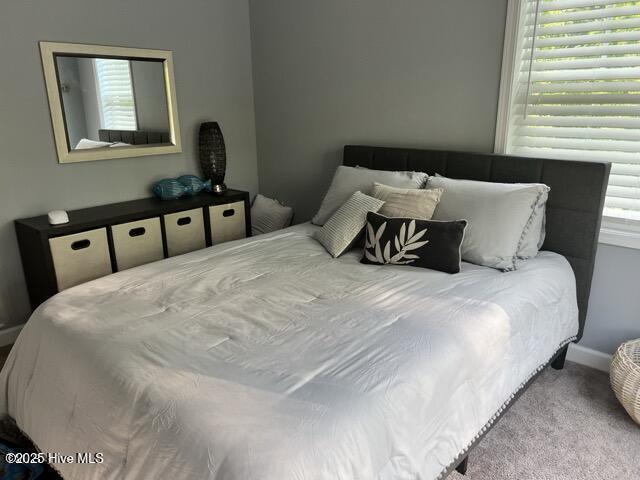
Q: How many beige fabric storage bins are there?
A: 4